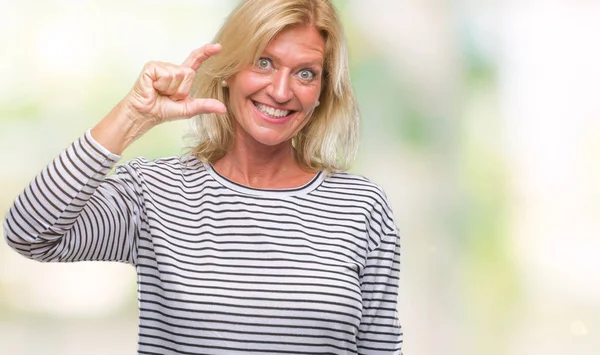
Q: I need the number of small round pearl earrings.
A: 2